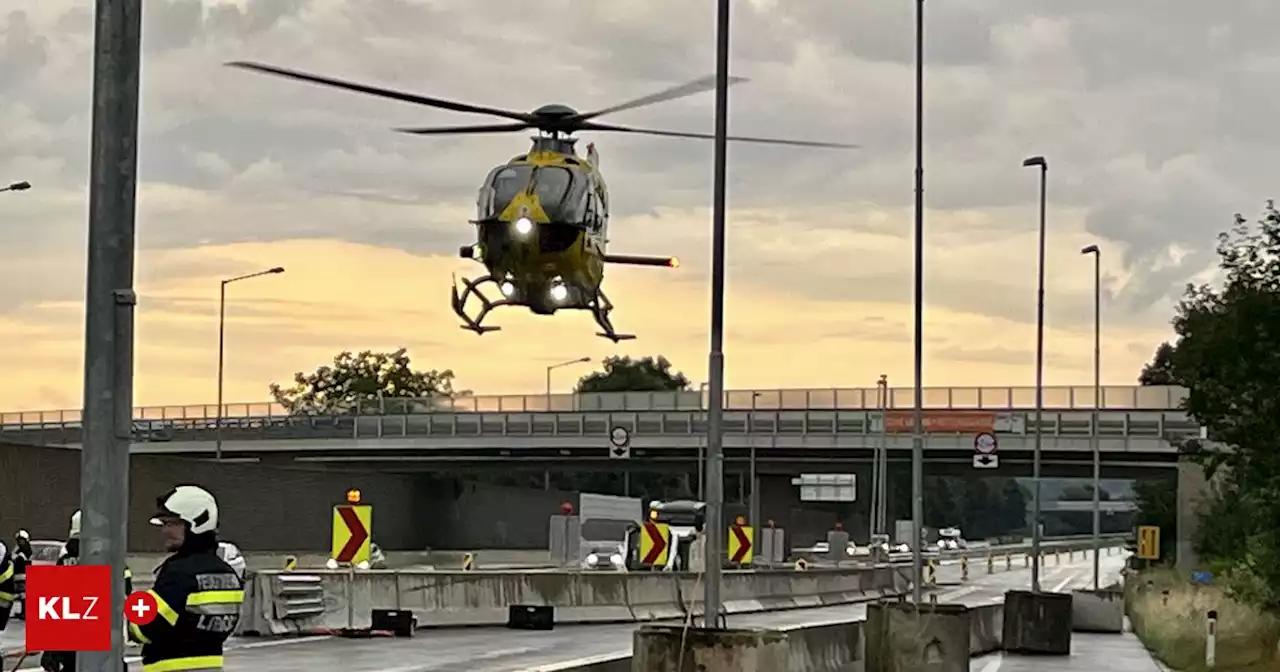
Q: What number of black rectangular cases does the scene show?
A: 2